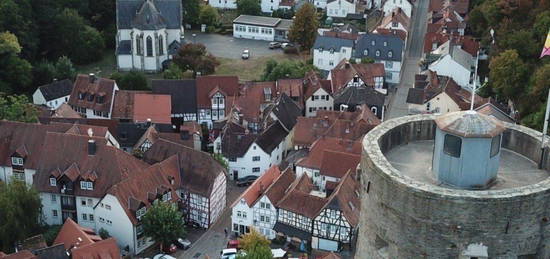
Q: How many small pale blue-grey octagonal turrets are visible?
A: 1